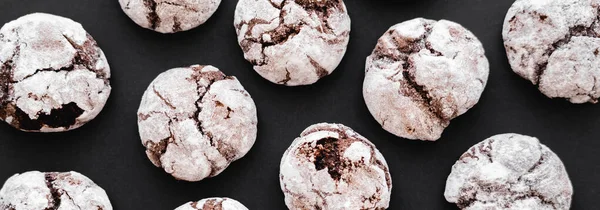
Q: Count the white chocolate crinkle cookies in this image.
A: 10